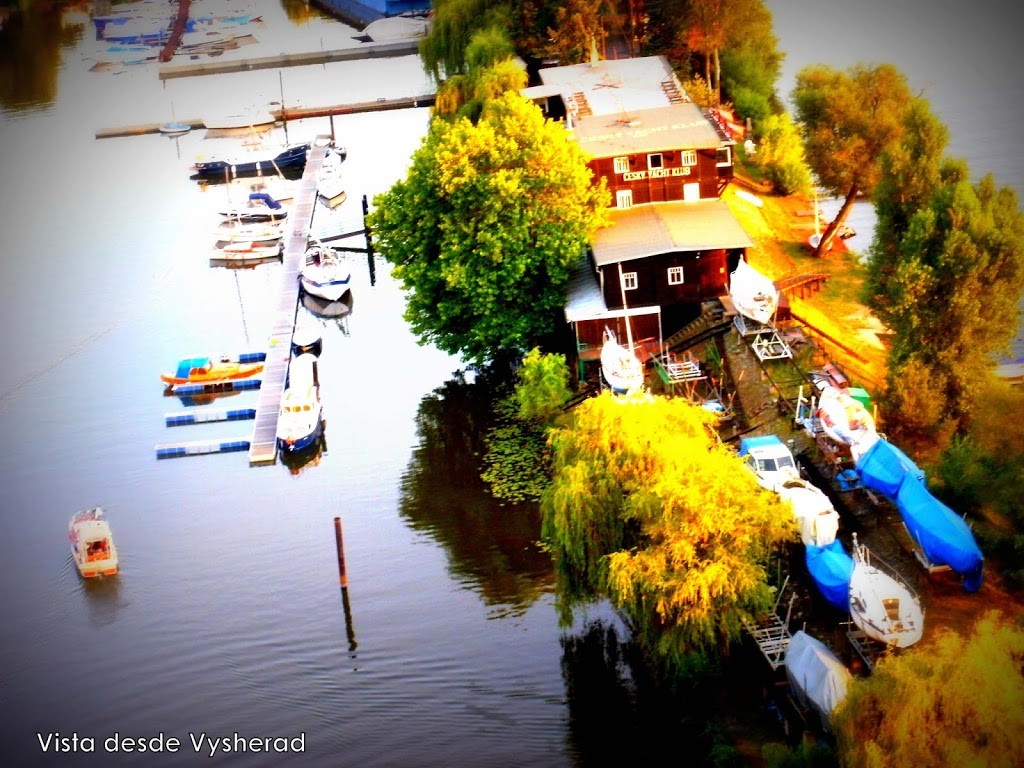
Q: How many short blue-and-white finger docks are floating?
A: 4